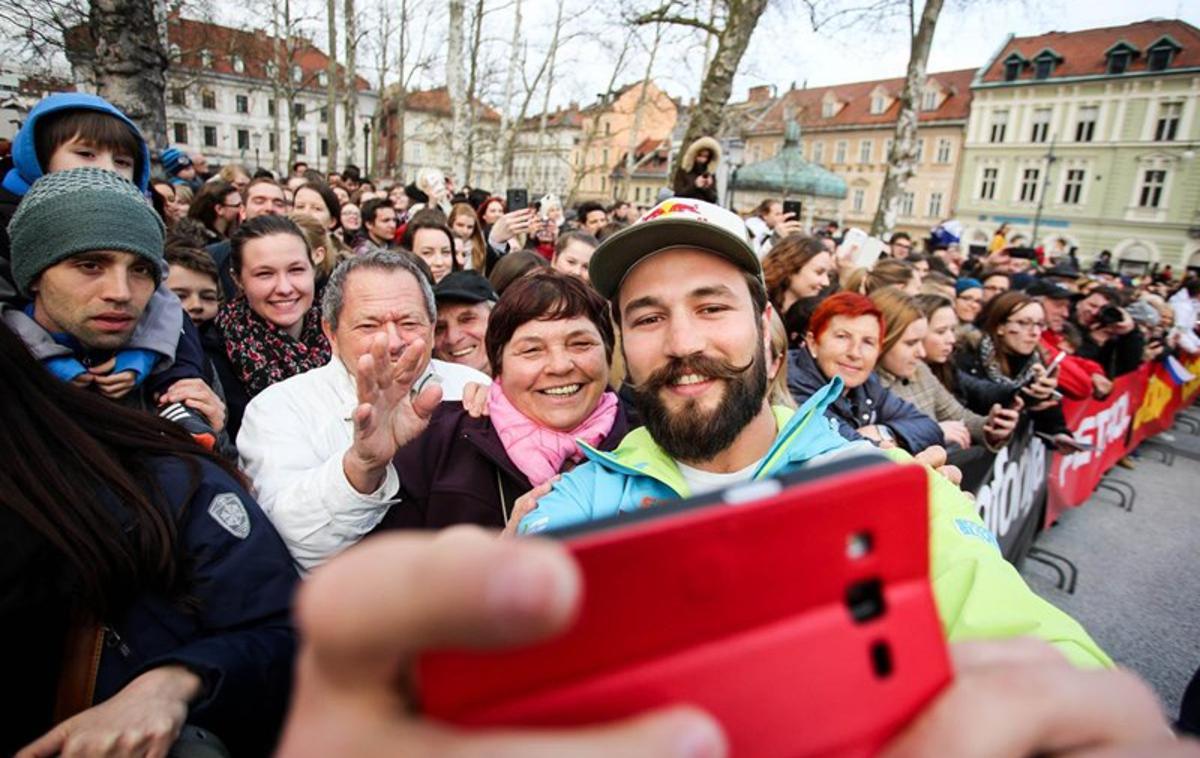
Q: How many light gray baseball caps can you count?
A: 1